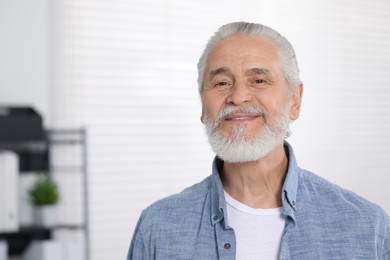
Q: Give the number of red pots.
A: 0